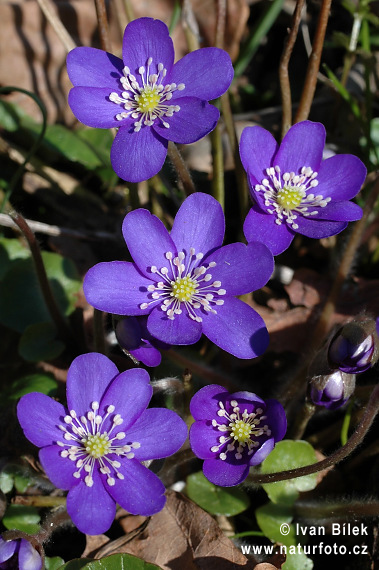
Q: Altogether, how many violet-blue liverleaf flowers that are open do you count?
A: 5